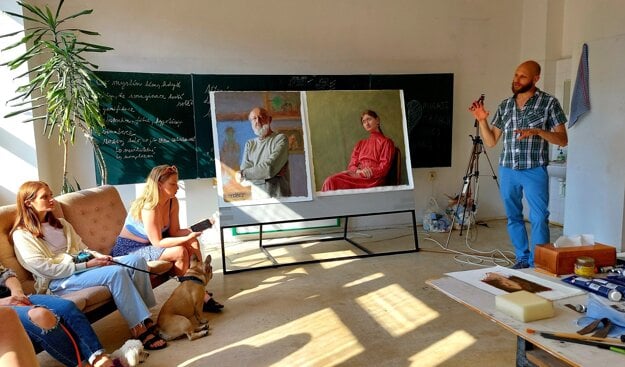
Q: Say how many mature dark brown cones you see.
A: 0